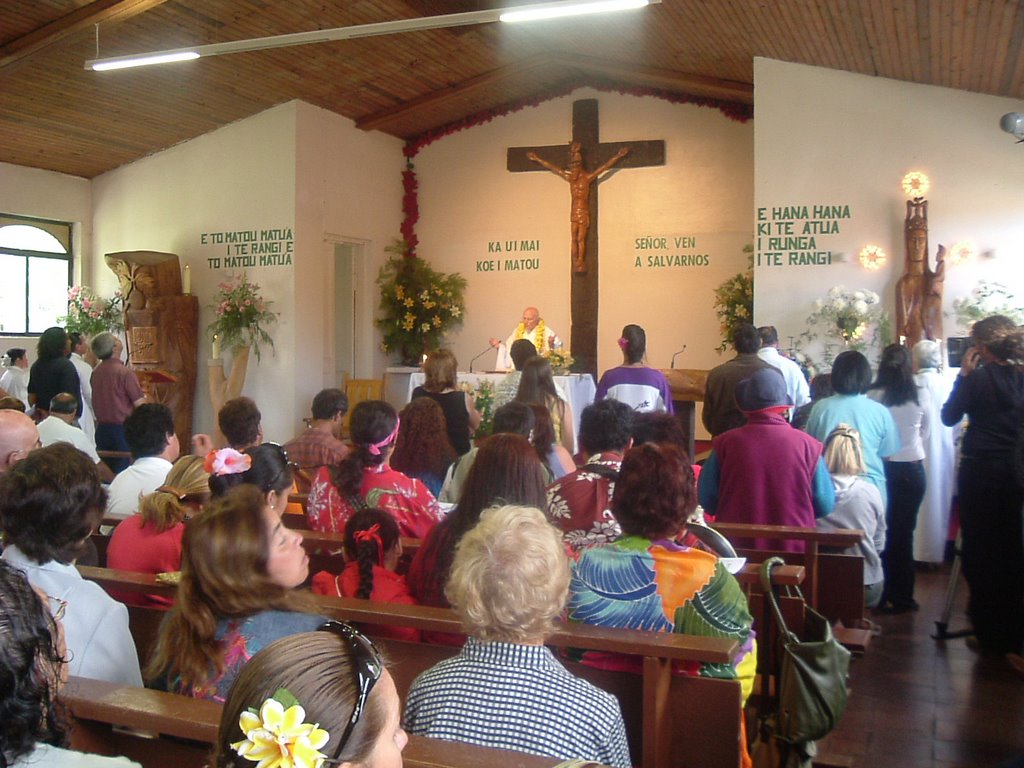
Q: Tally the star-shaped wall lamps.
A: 3